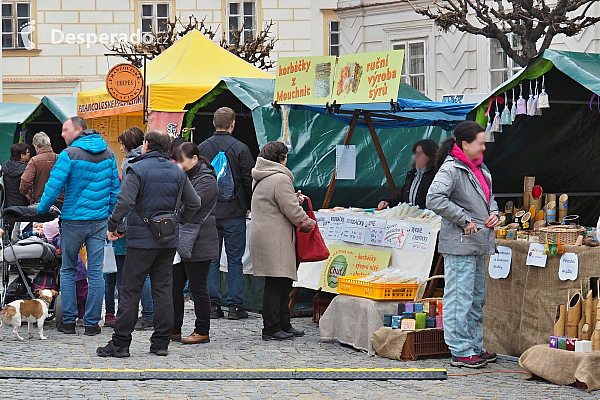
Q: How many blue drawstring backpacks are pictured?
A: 1